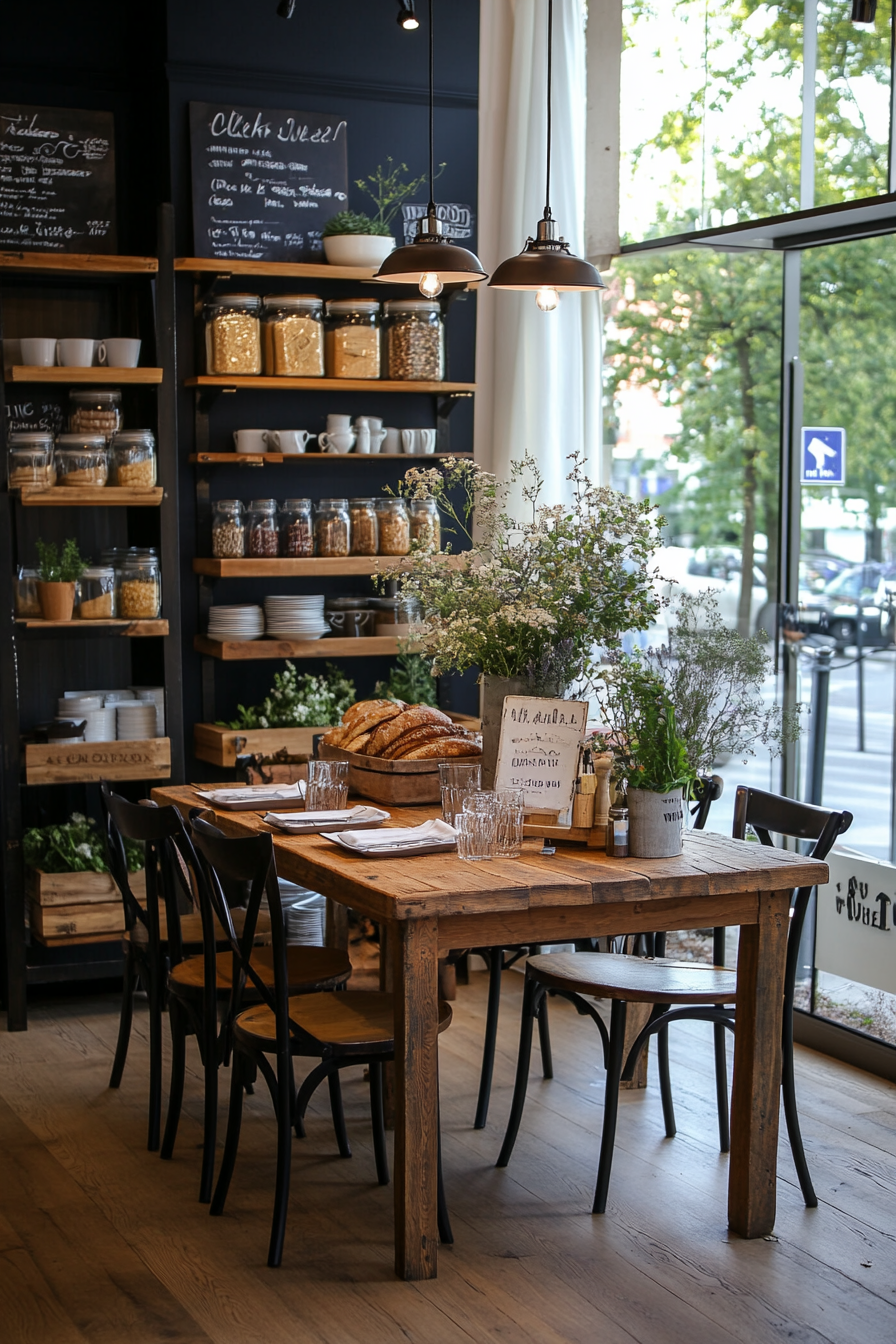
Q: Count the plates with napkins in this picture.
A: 3